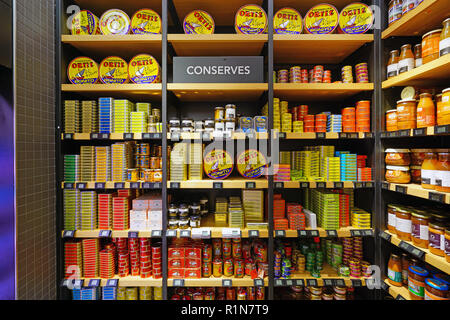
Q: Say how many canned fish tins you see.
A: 13